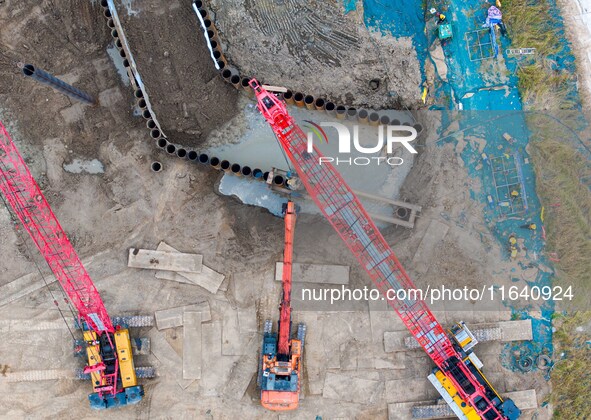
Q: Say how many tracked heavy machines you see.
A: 3